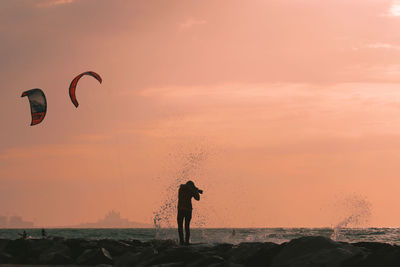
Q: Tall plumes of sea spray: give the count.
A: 2